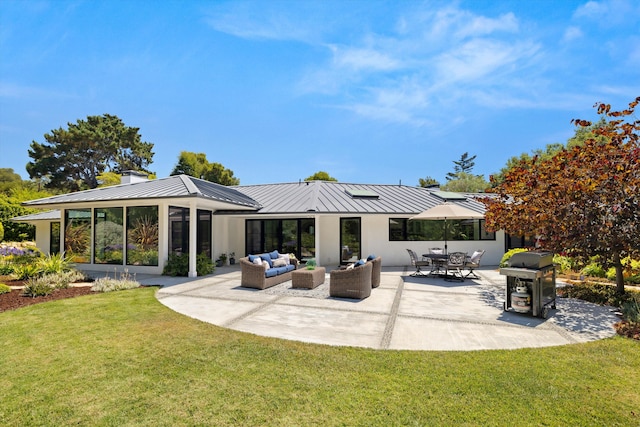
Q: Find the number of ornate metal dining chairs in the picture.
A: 4